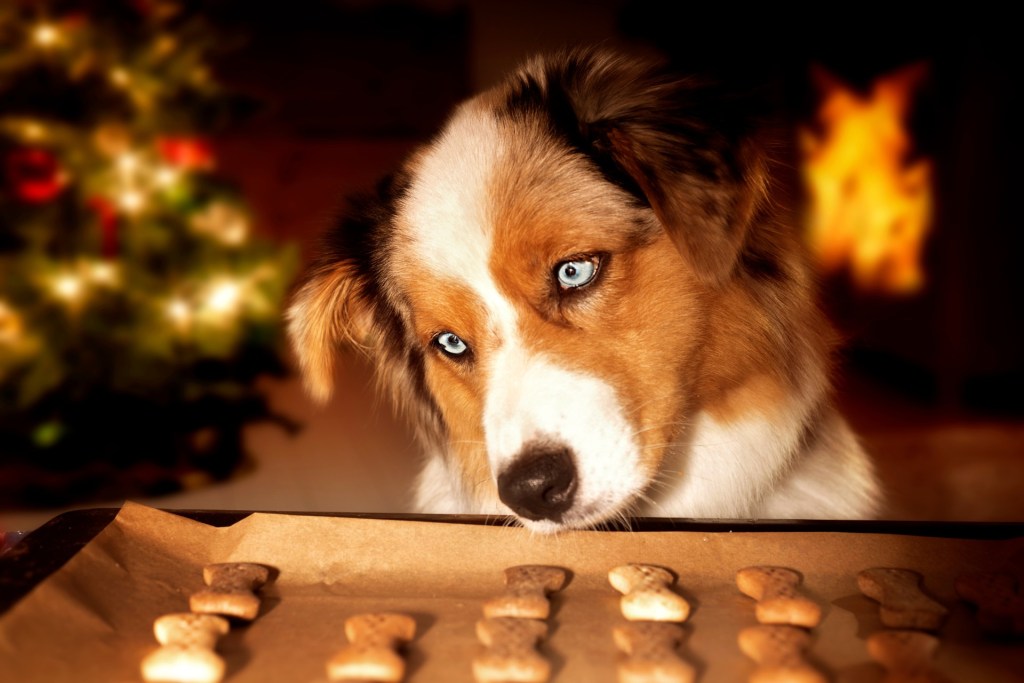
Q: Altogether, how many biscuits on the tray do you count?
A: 12